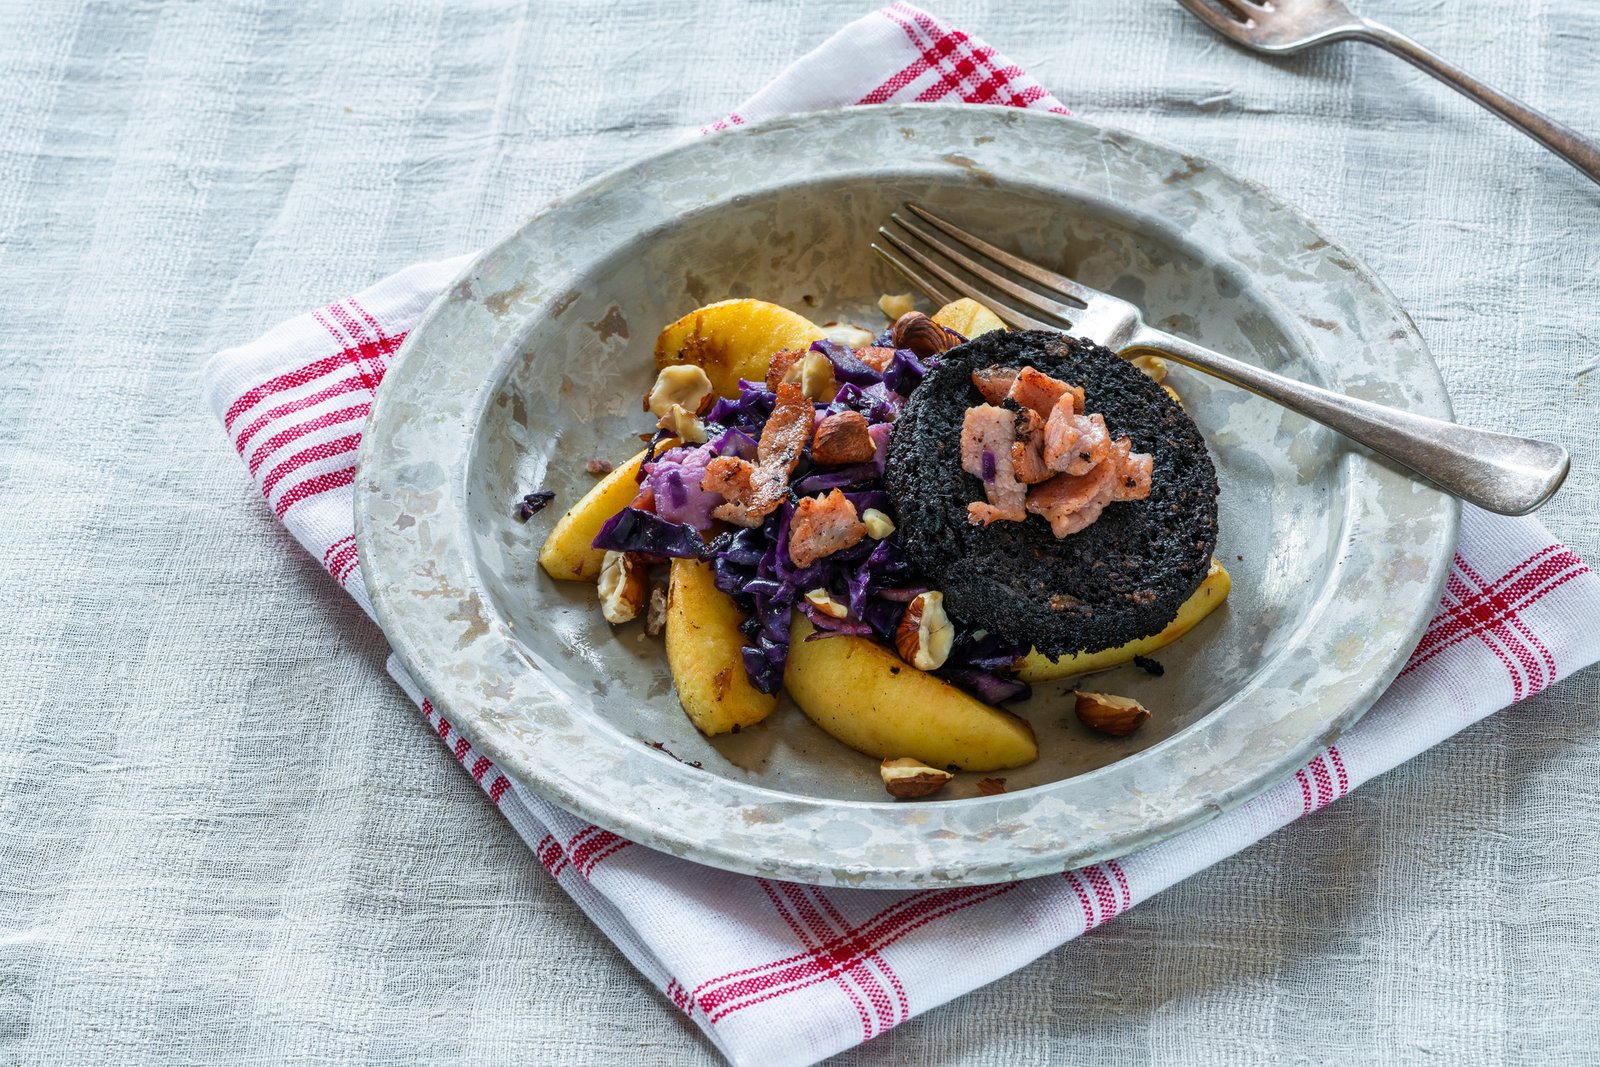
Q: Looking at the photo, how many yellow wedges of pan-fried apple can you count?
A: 6